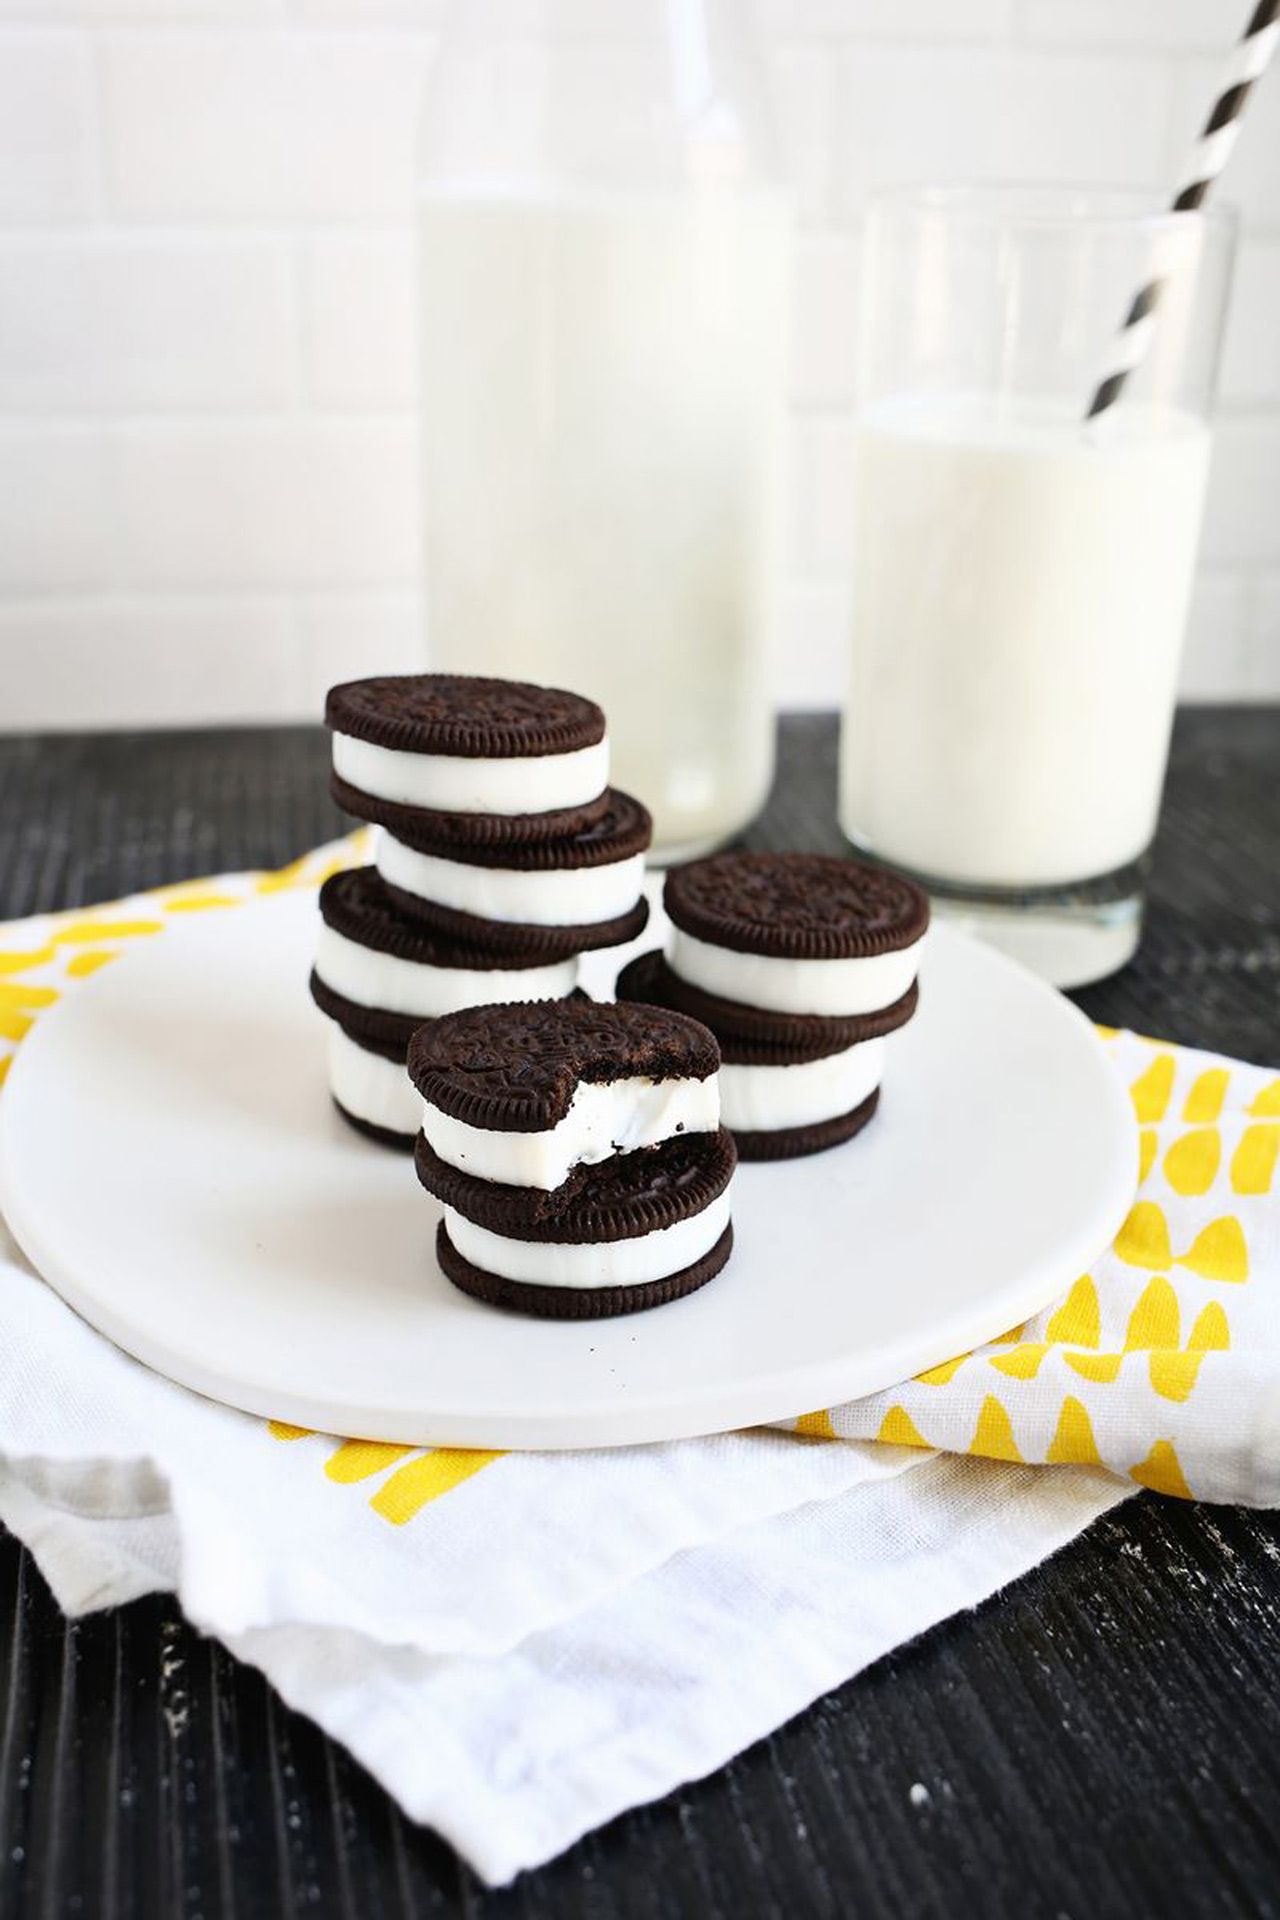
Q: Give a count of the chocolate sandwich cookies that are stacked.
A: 8